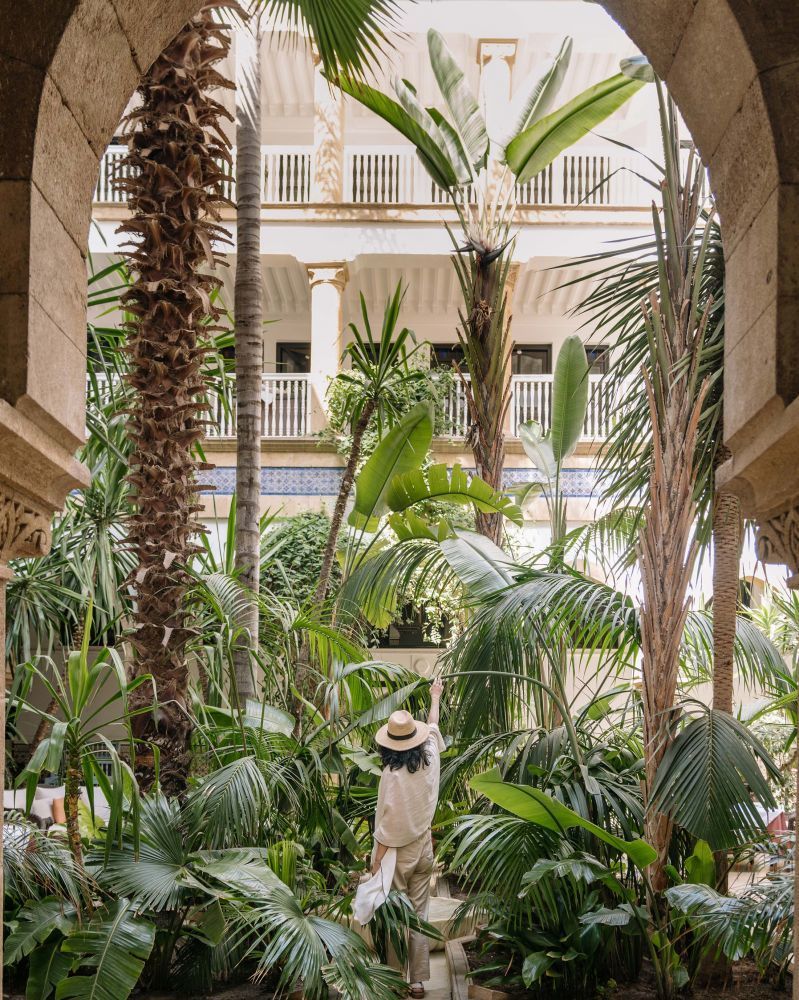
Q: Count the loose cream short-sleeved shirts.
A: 1